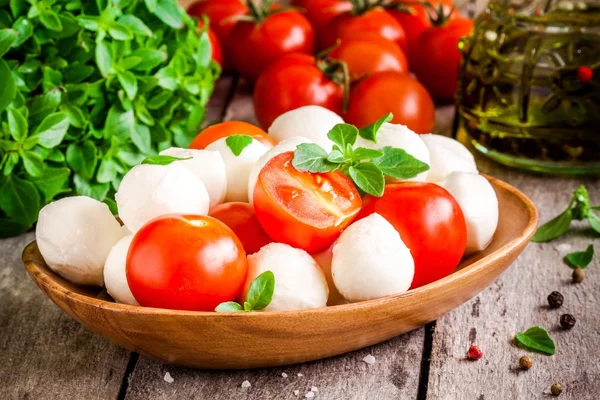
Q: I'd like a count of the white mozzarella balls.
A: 12